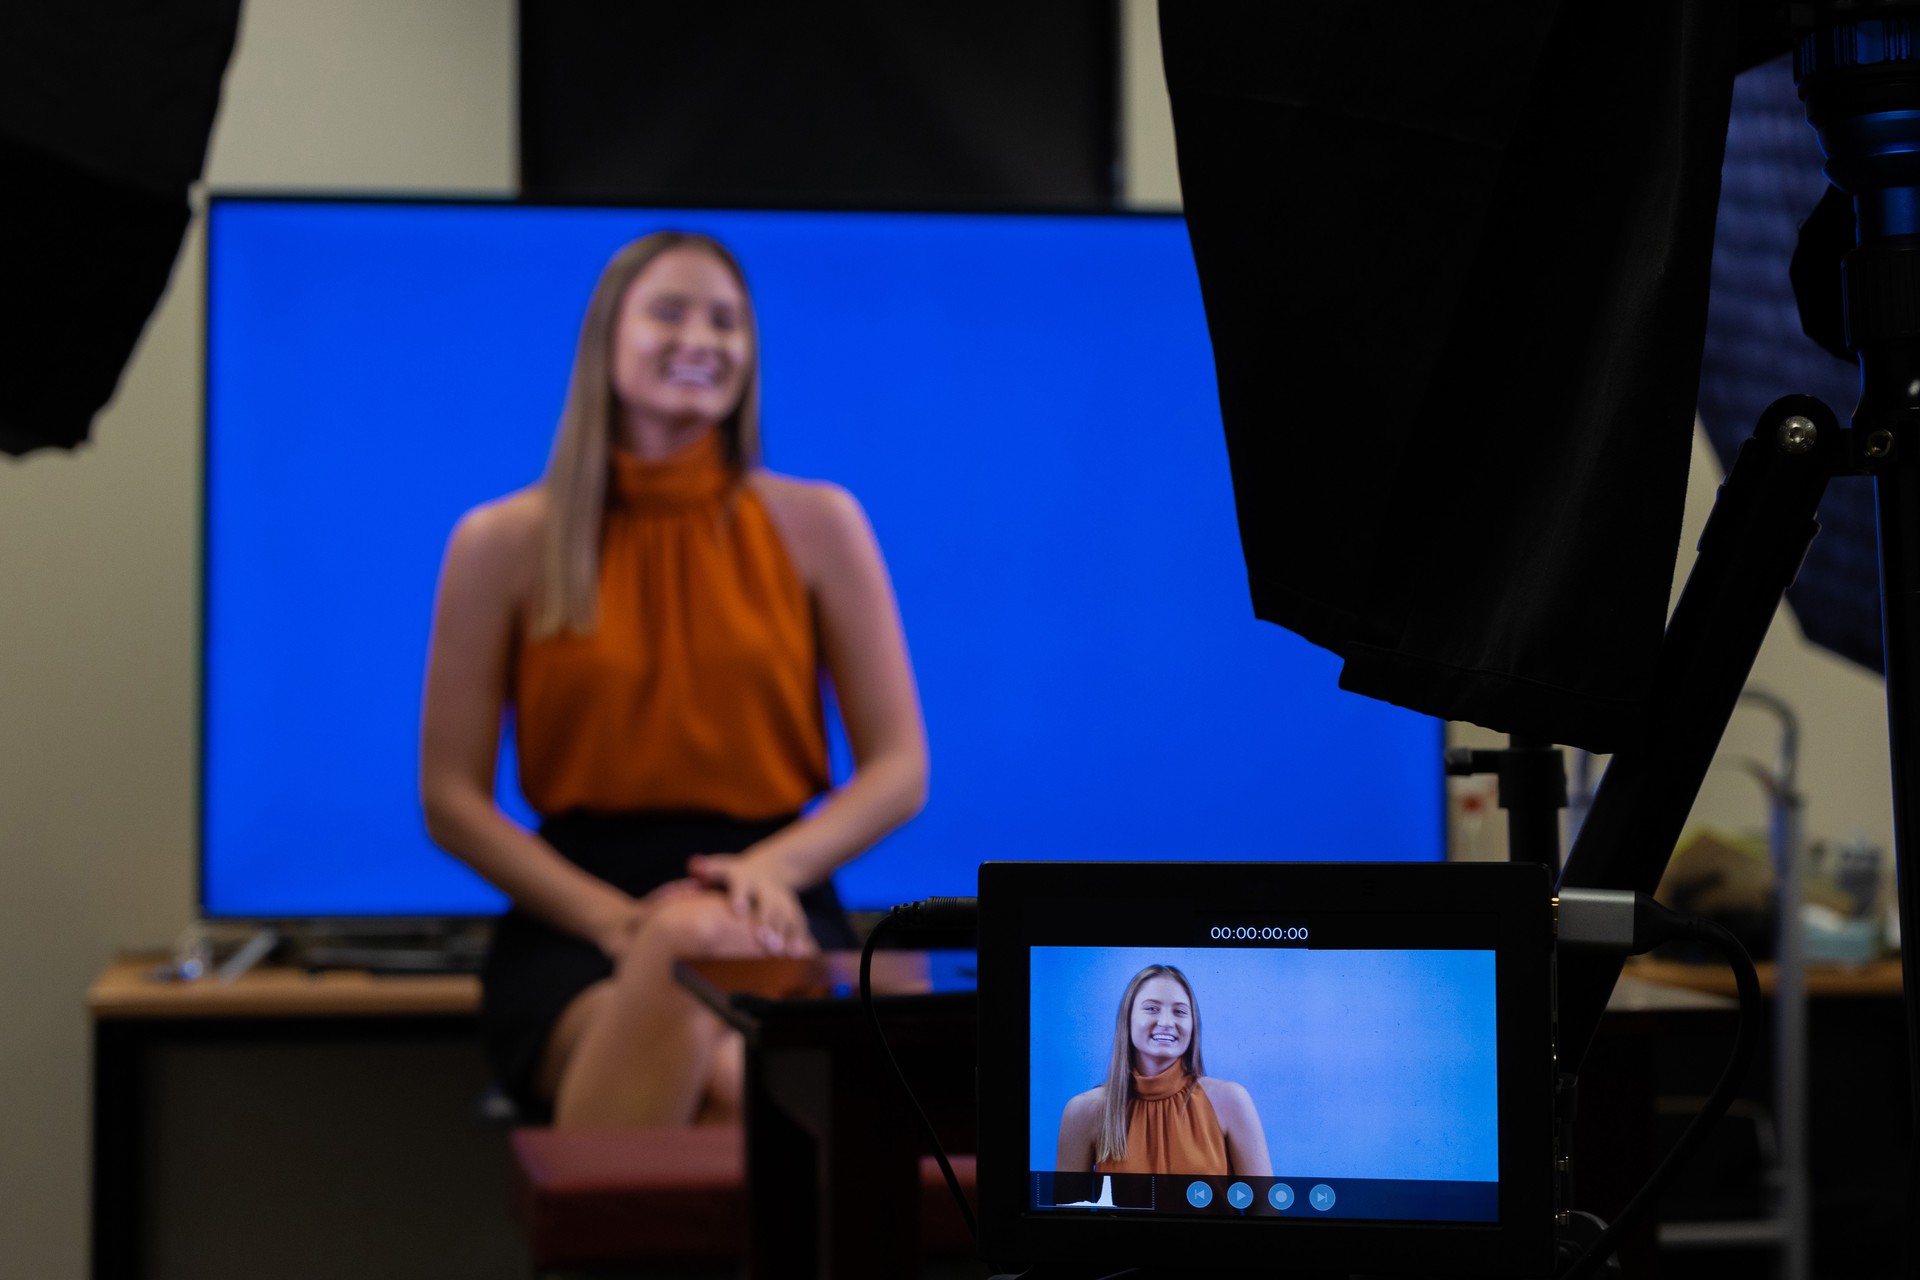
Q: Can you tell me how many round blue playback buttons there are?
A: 4